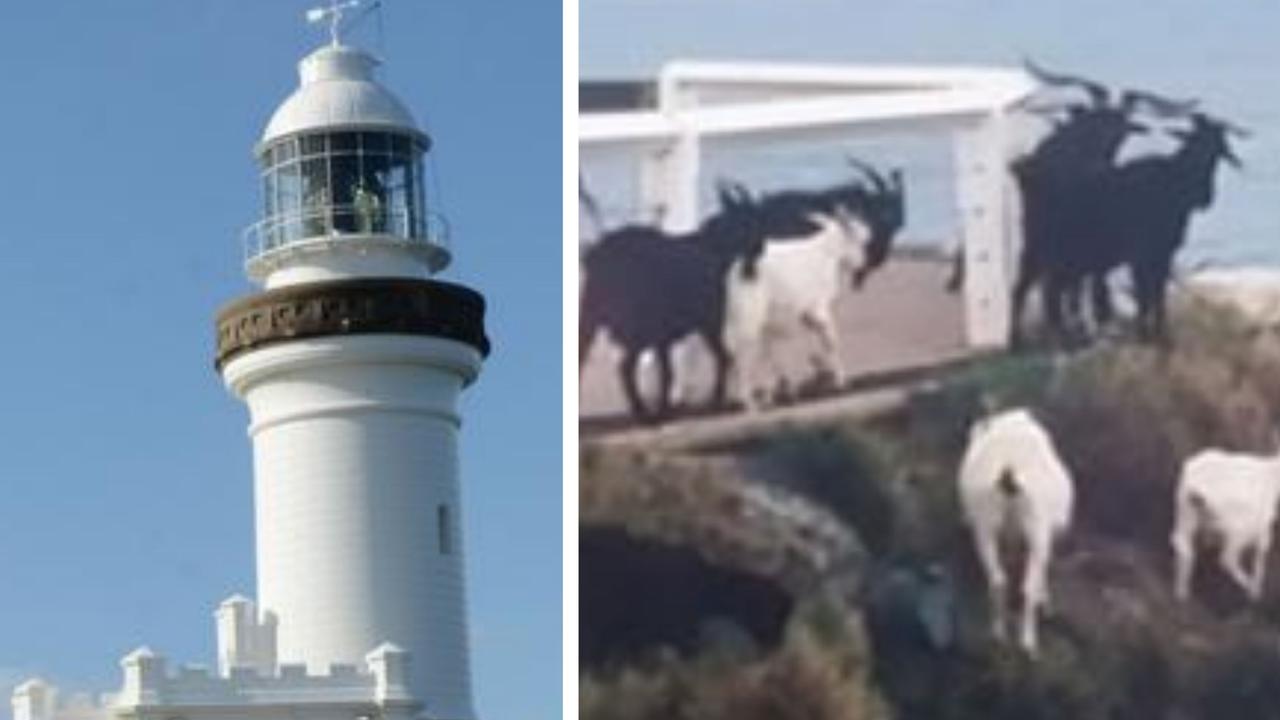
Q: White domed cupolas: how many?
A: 1